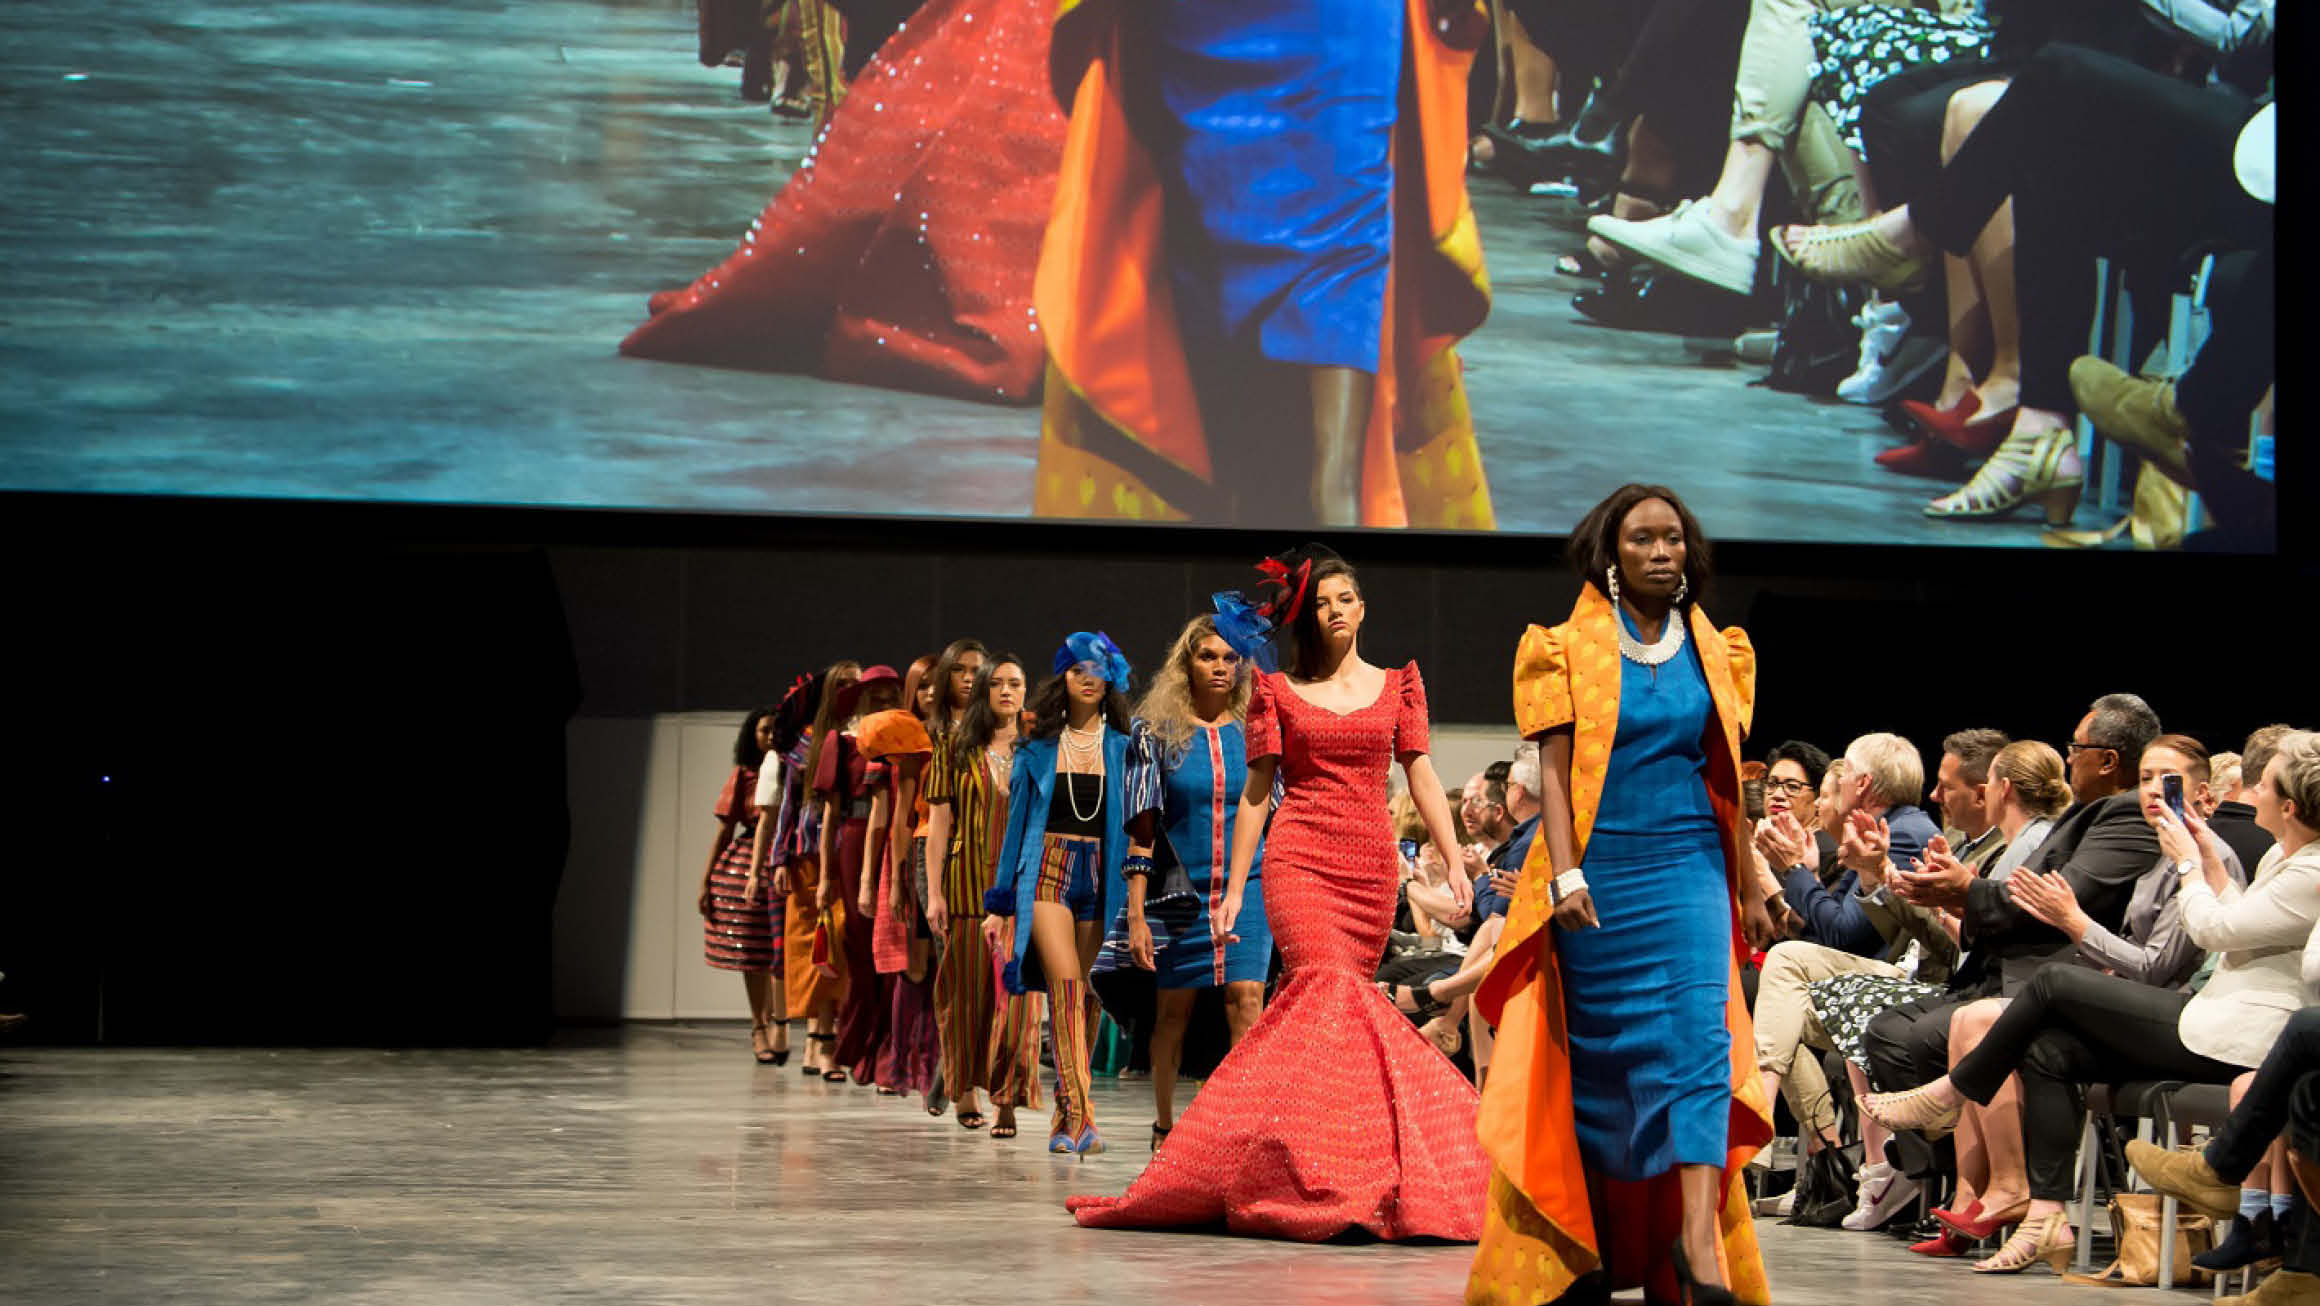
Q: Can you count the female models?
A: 11